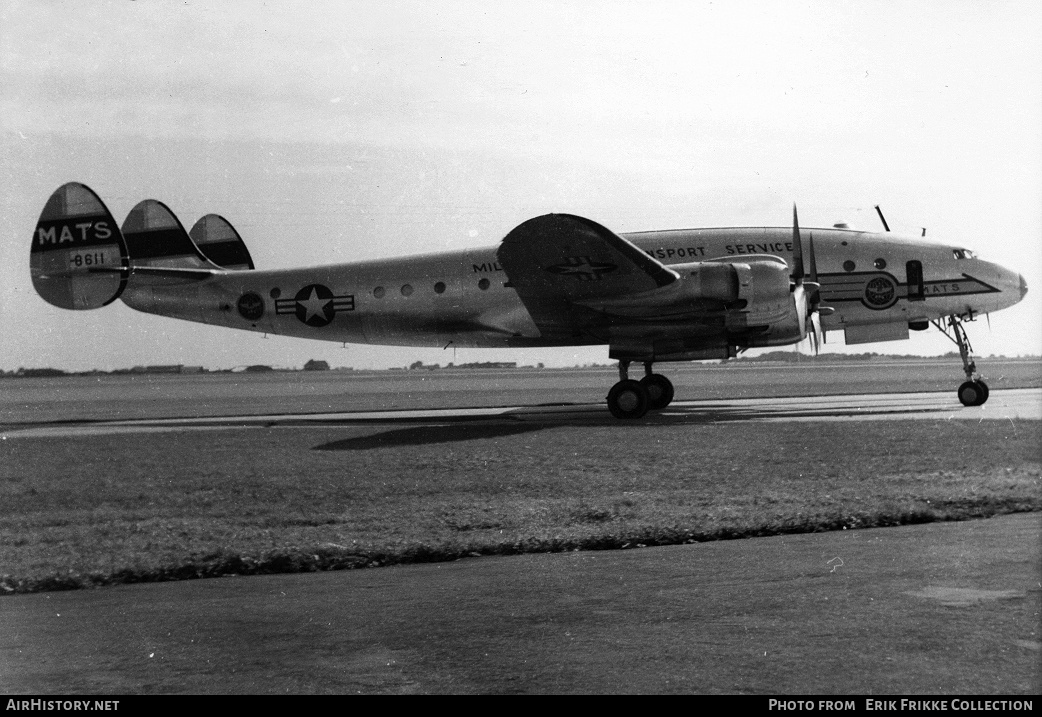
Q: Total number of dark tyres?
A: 4